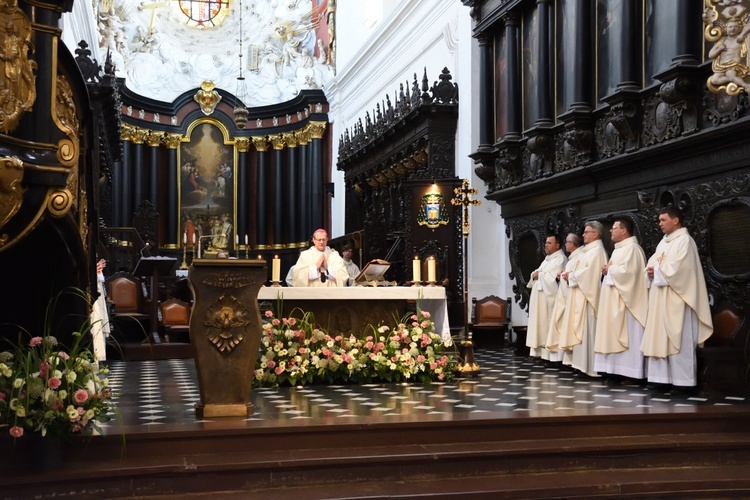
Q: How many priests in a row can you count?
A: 5